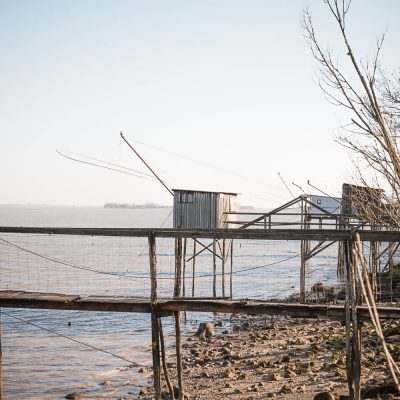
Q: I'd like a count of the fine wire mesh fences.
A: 1